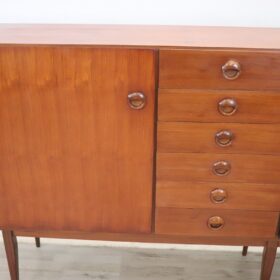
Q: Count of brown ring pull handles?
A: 7